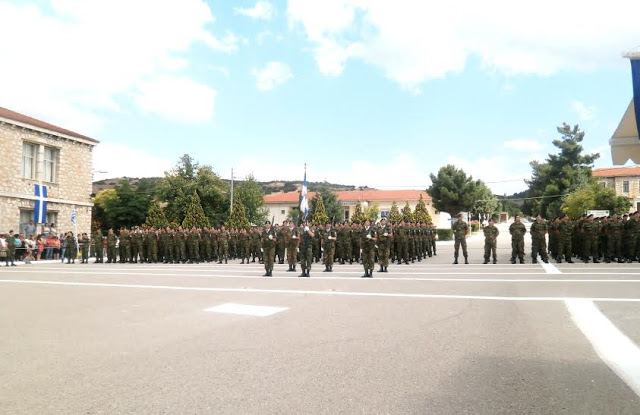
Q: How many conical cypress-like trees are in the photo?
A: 8